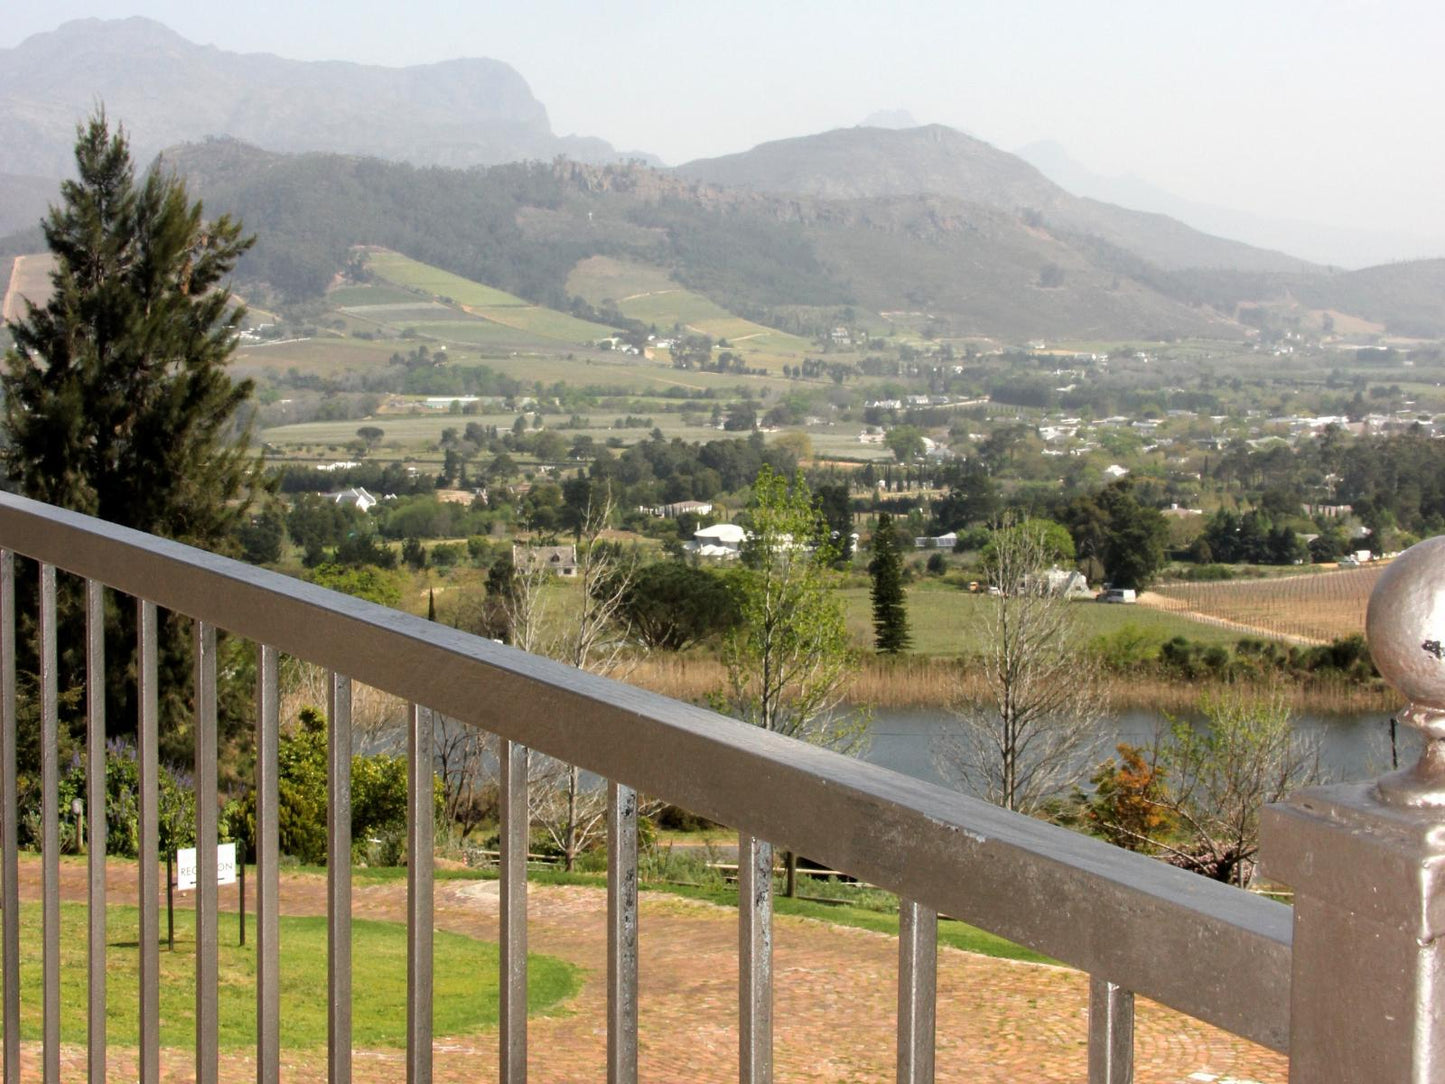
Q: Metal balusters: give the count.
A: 13